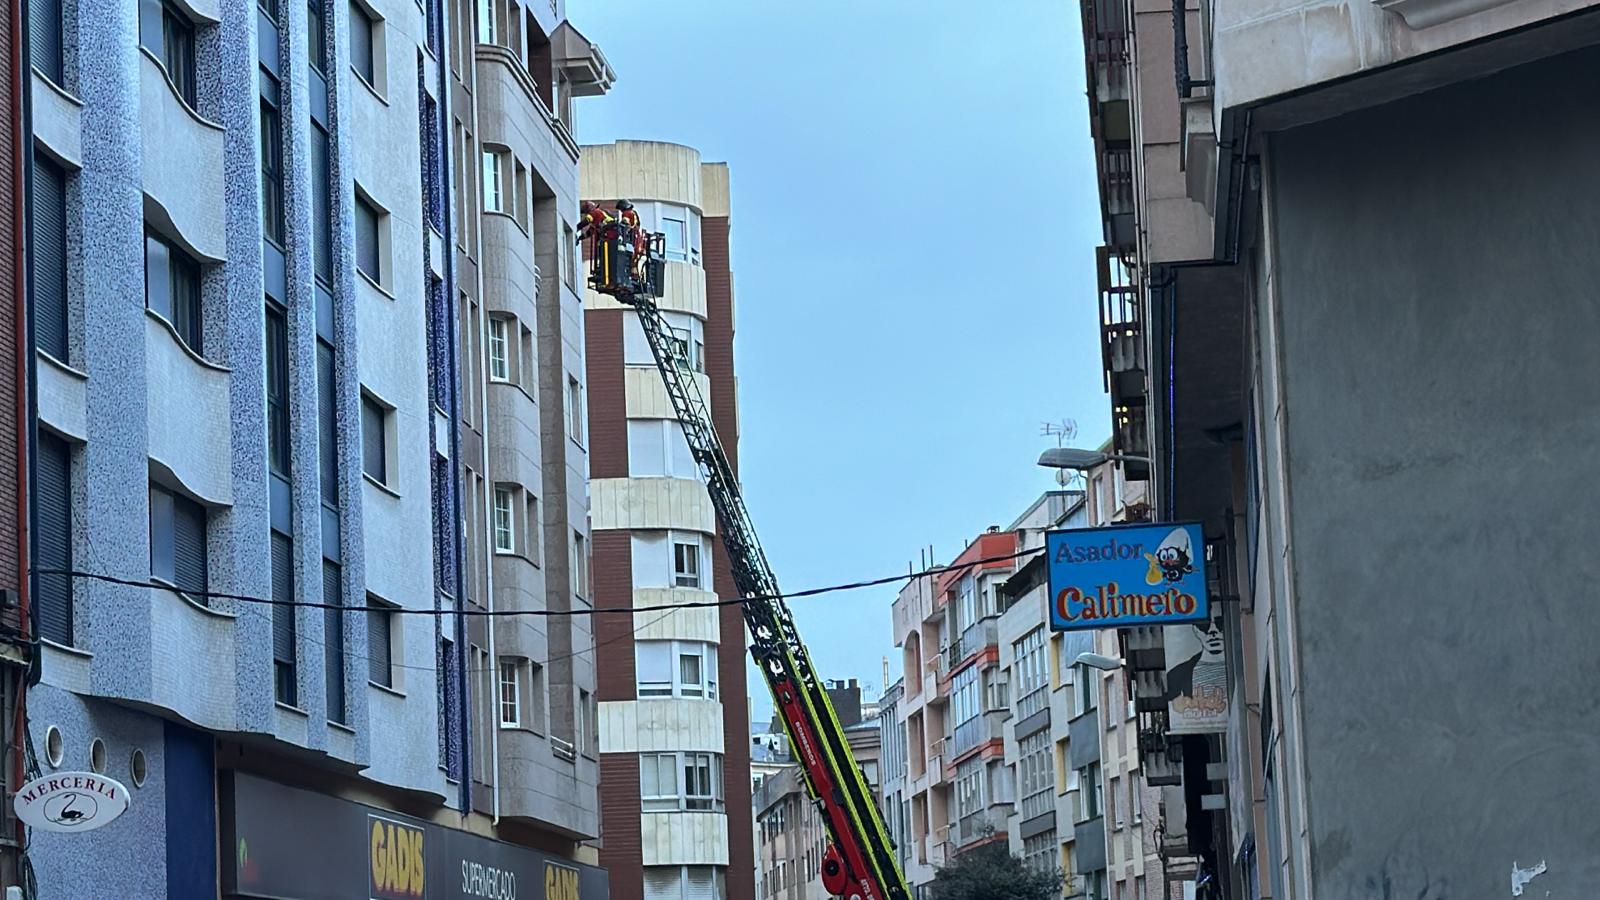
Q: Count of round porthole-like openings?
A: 3